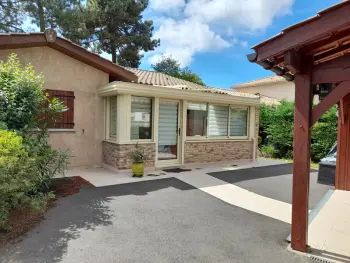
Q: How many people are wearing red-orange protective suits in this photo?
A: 0